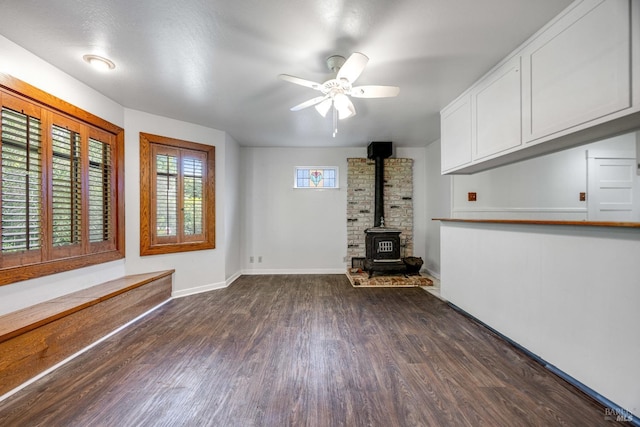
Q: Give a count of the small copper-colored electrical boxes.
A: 2